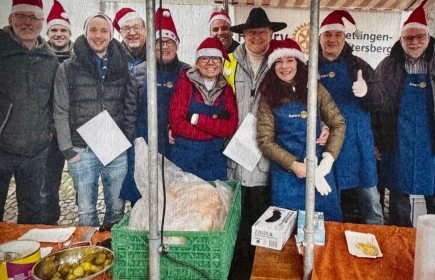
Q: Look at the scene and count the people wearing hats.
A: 11